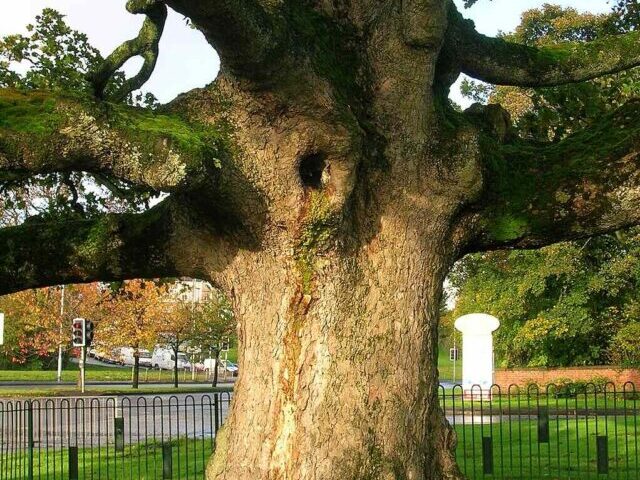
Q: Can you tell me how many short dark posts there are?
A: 6